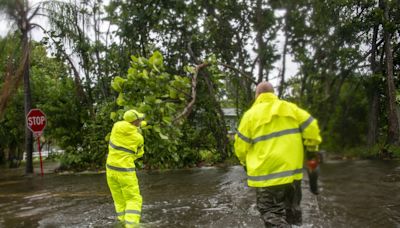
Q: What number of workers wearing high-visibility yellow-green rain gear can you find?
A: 2